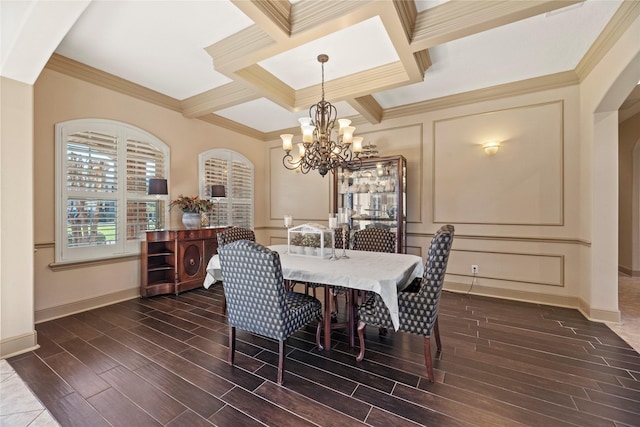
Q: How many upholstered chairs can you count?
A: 5